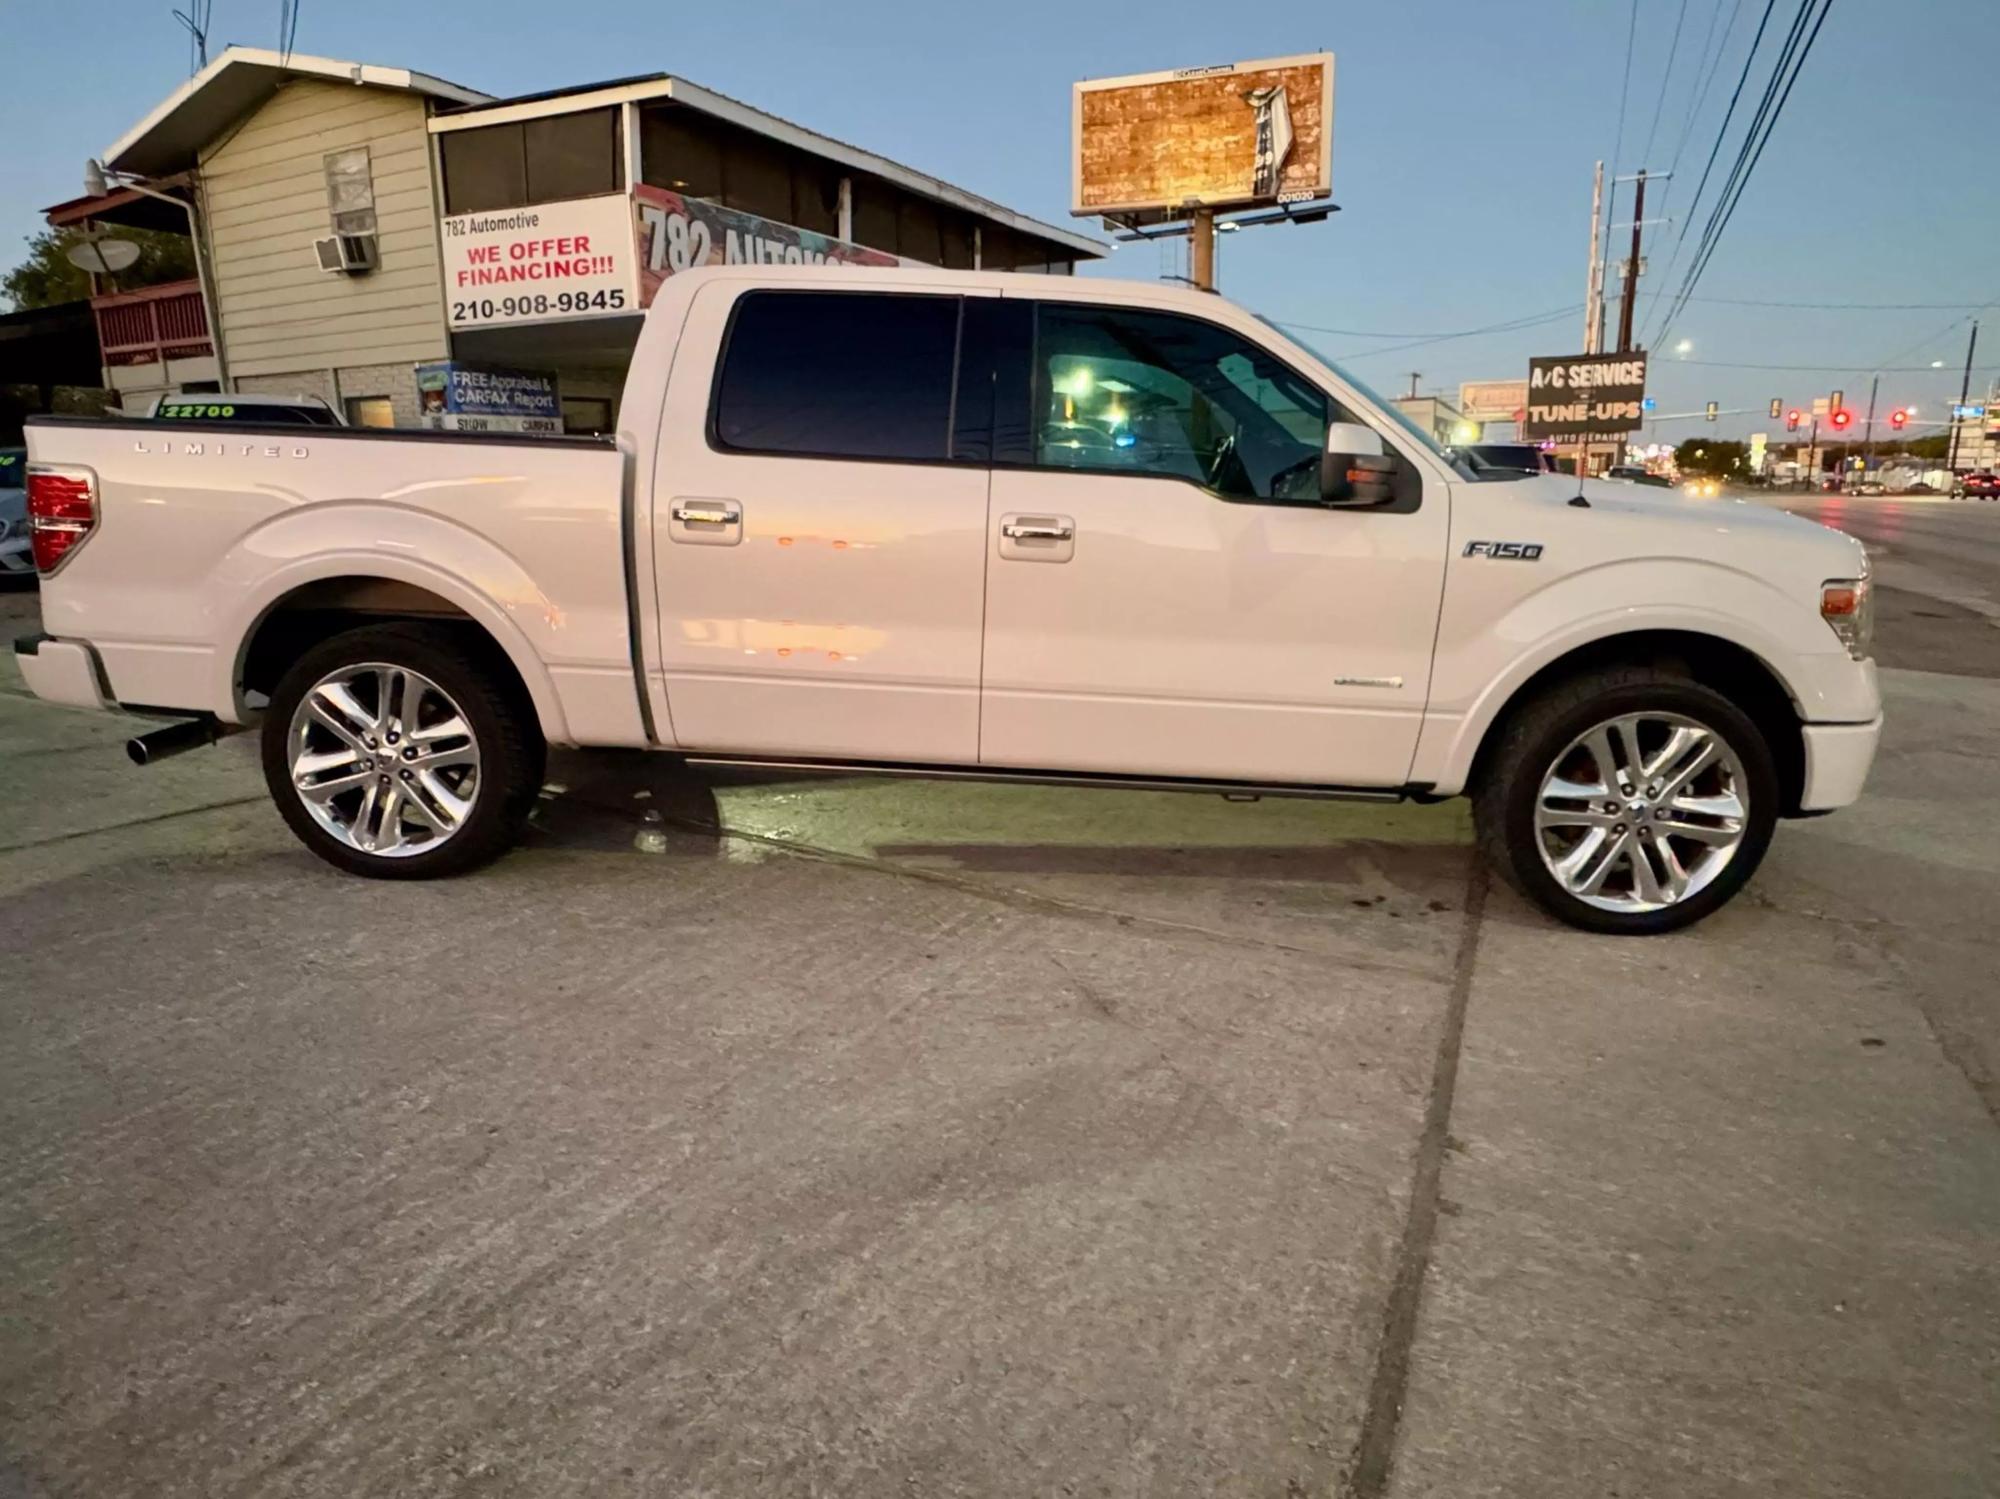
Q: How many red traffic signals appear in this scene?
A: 3